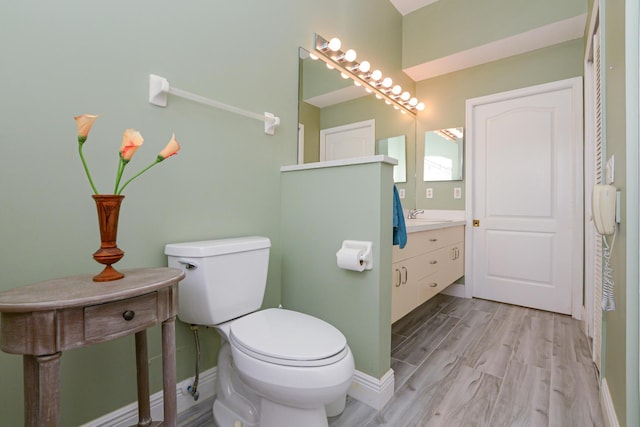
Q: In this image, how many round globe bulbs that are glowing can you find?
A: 9